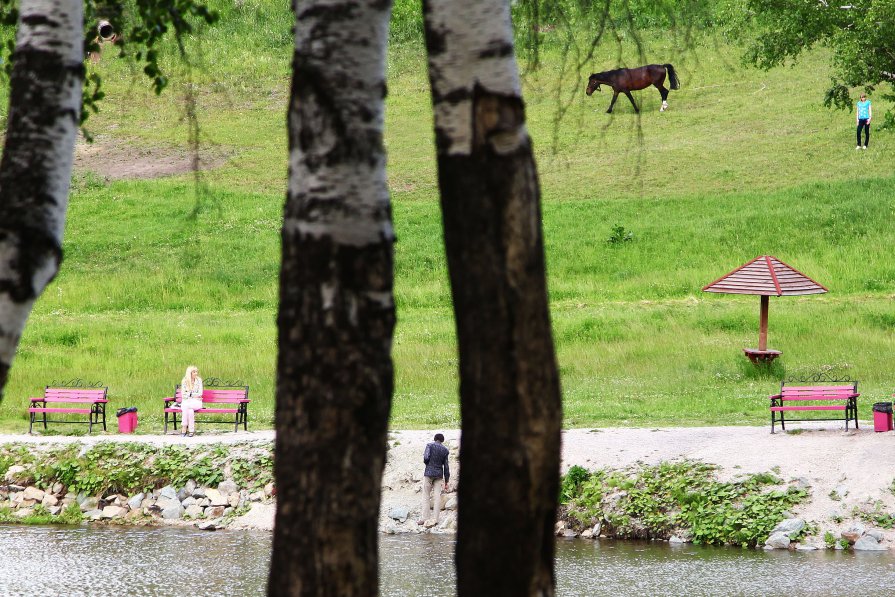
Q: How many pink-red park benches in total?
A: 3